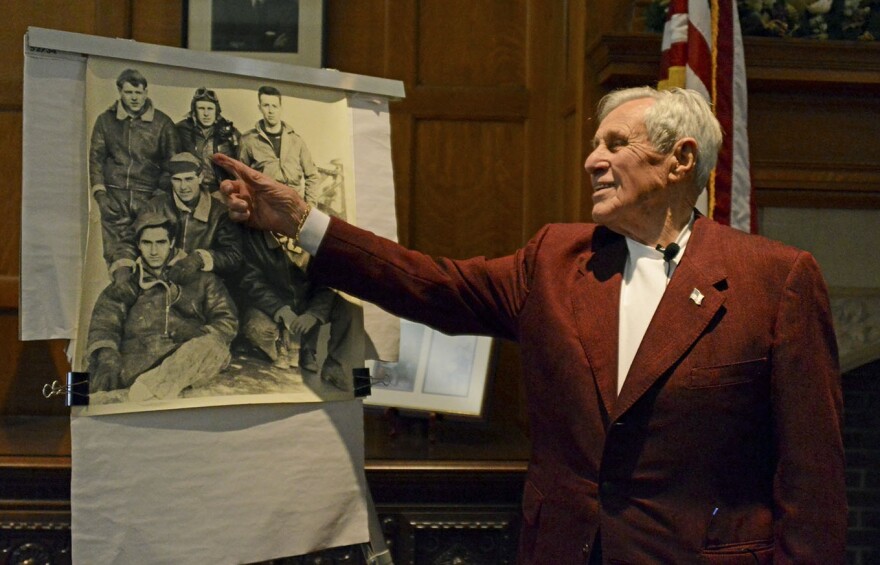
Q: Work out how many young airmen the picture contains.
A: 6